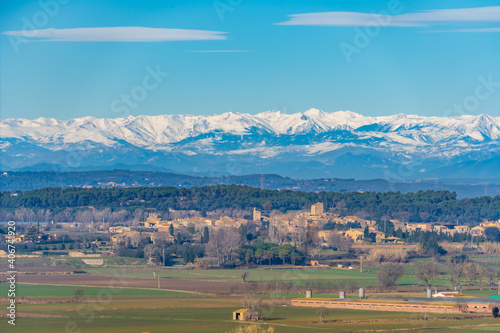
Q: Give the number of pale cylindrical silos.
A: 4